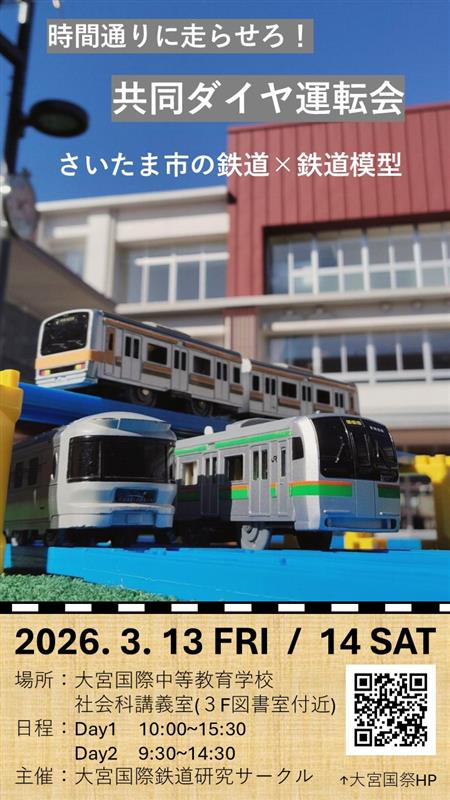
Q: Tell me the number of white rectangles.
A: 9